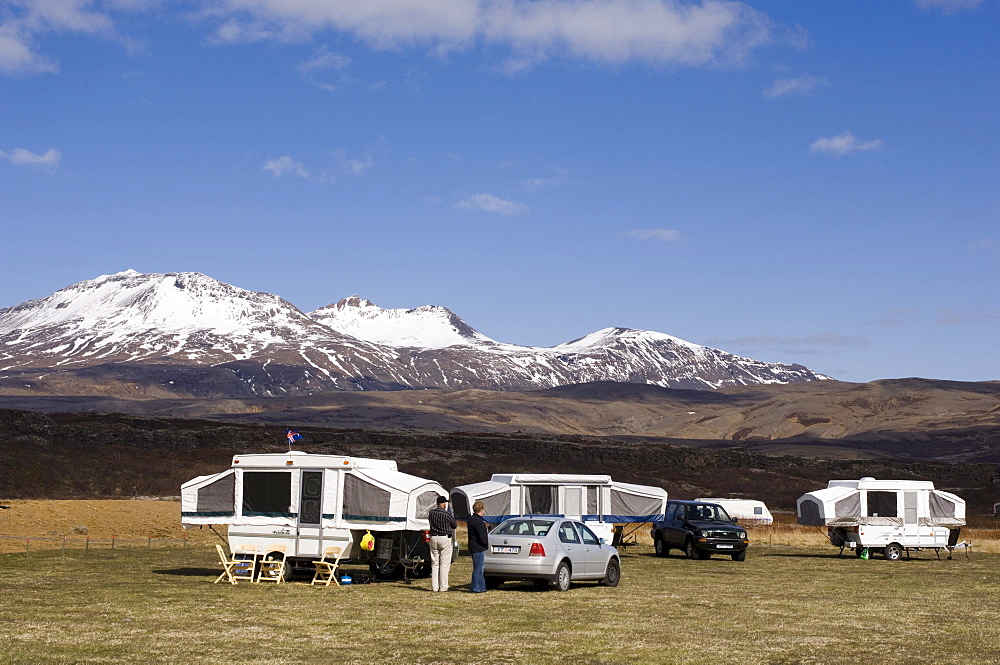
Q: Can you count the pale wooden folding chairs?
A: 4